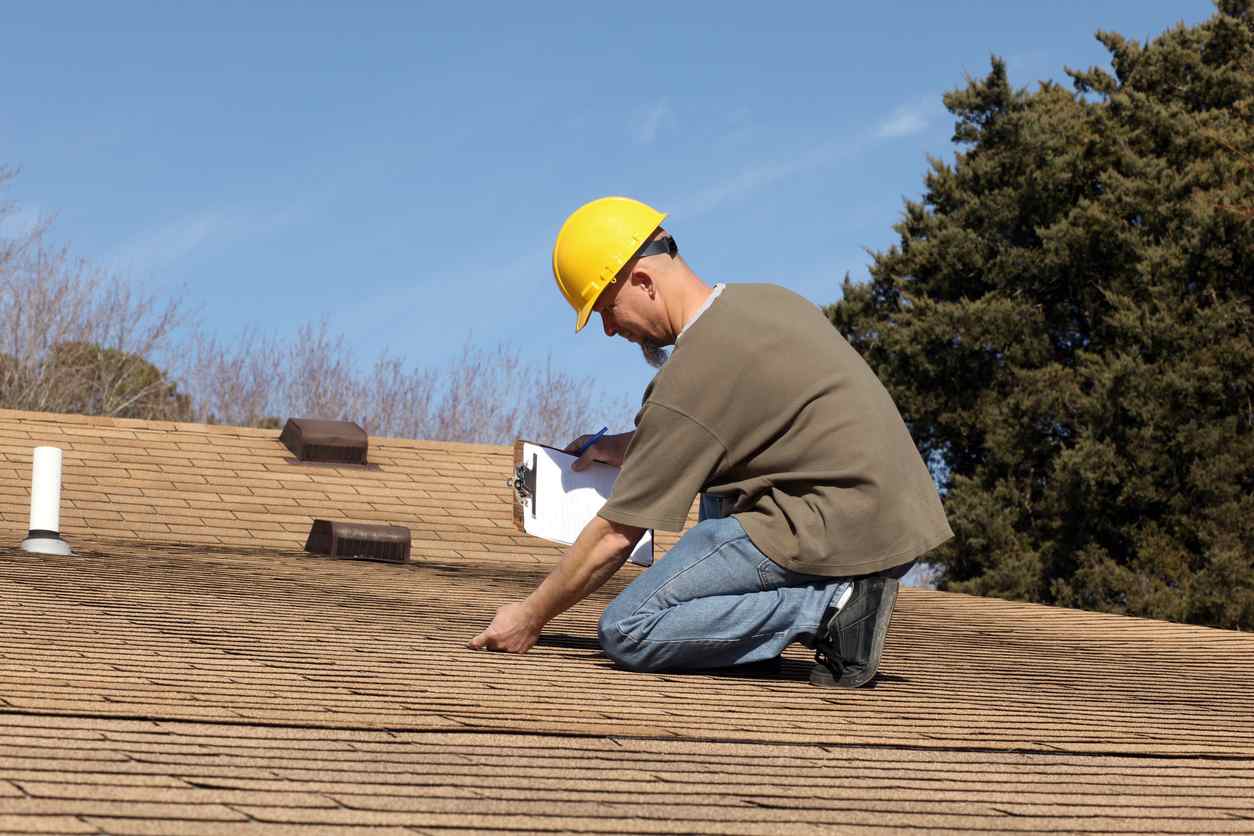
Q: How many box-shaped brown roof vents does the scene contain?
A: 2